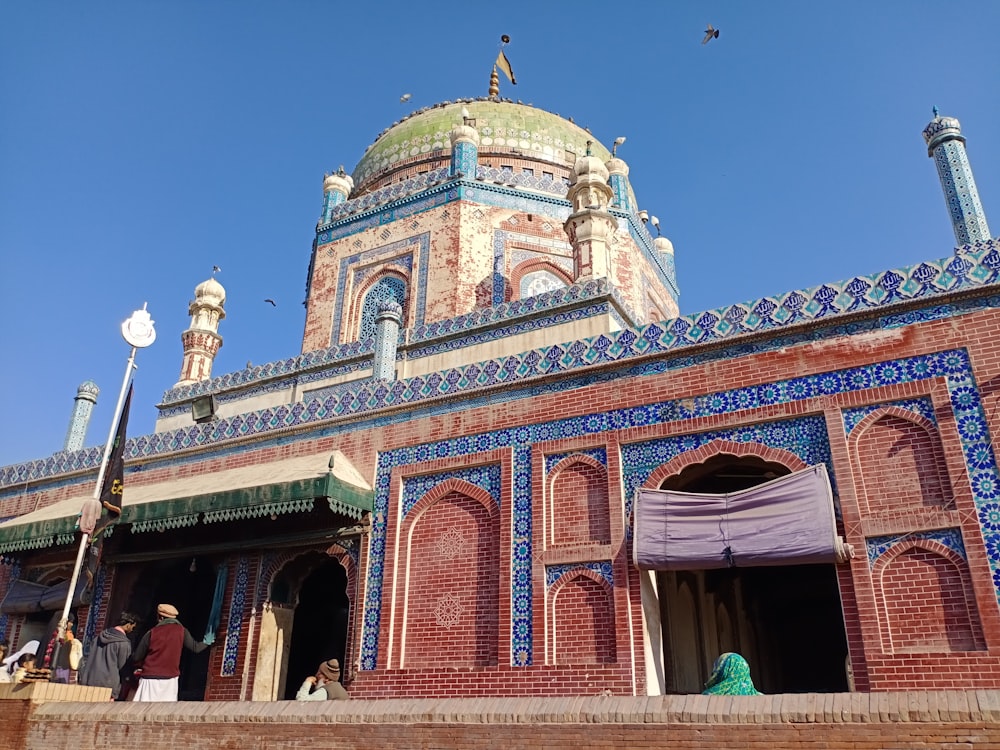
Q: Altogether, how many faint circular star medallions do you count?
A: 2